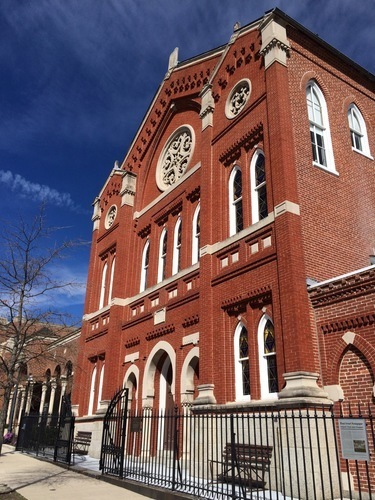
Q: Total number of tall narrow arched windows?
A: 14